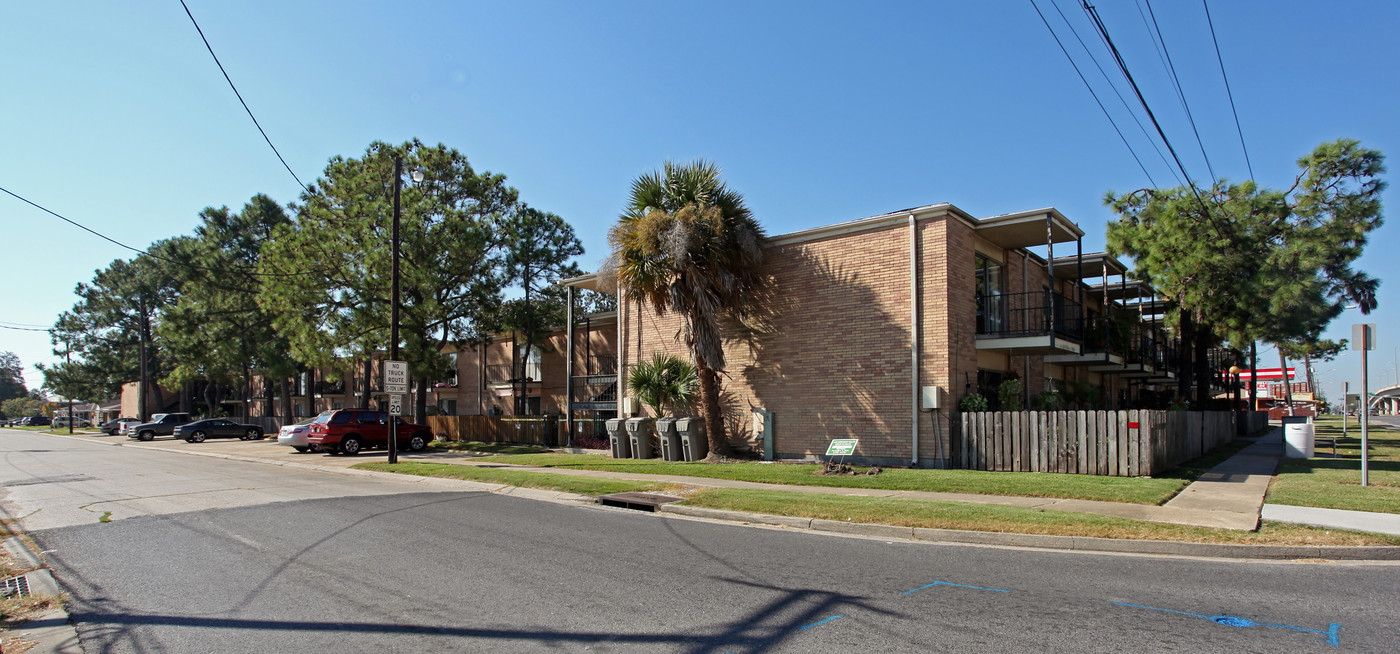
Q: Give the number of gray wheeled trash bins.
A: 4